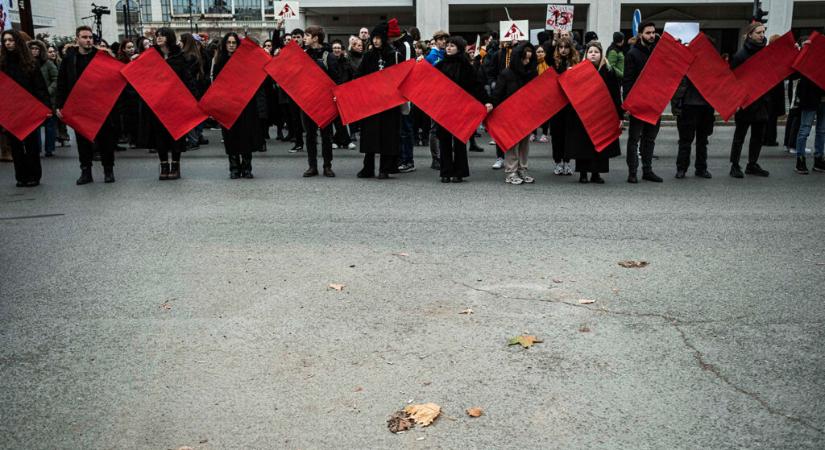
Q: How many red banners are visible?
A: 13